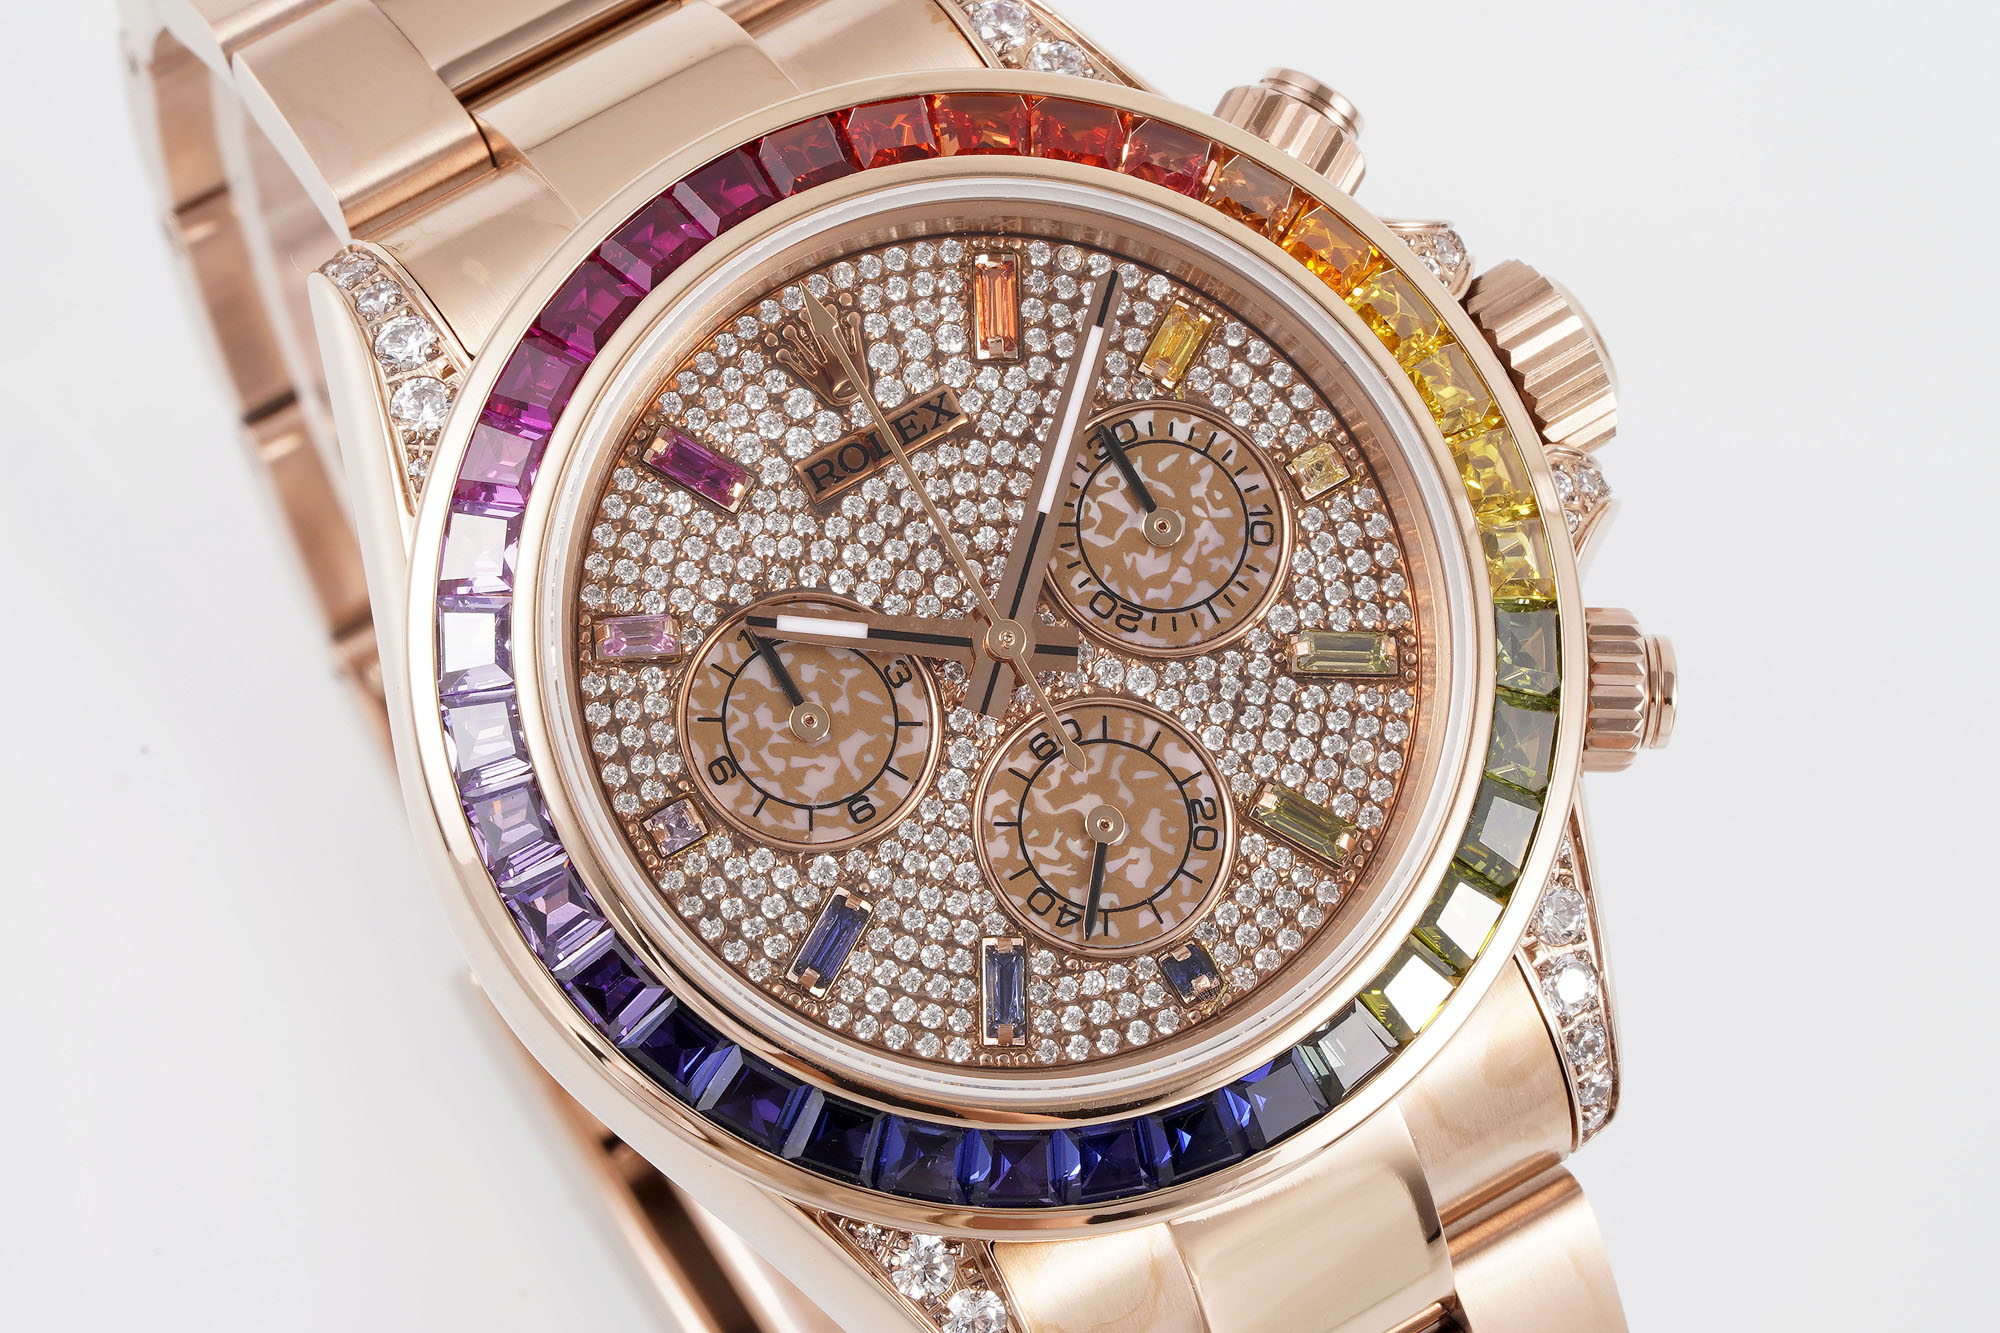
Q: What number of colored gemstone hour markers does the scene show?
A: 11